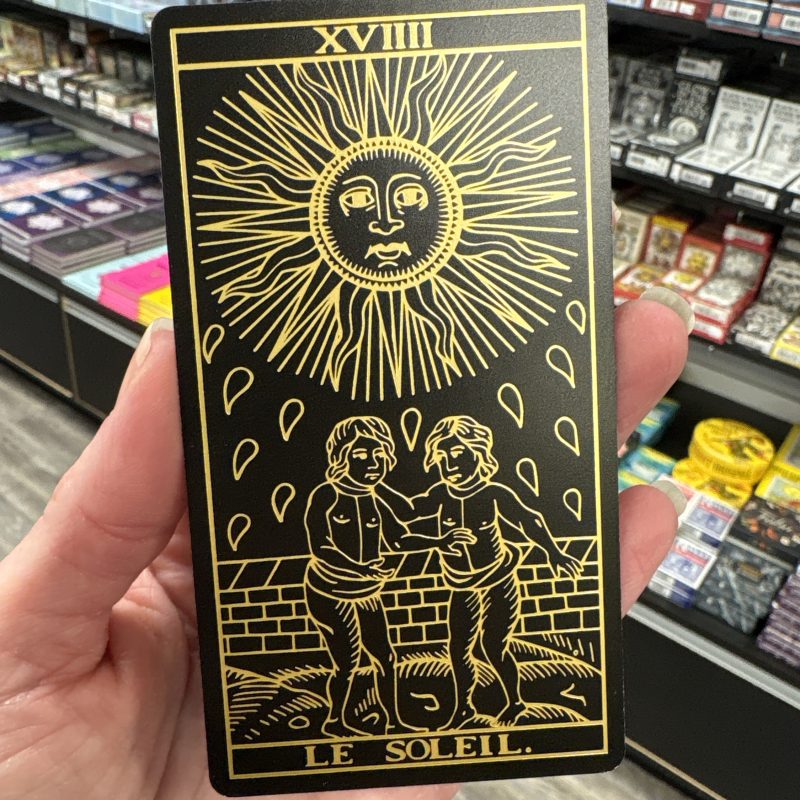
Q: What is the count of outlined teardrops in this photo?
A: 13